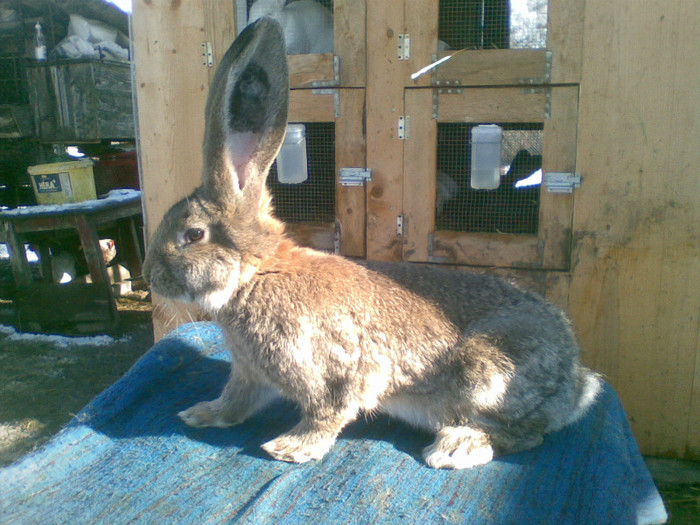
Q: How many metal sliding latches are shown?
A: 2